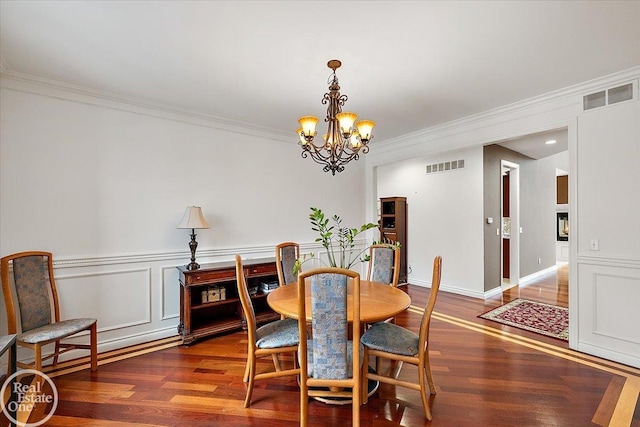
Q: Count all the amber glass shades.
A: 6